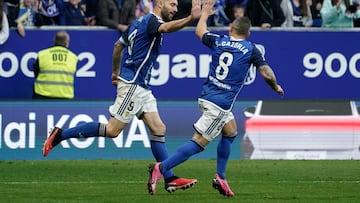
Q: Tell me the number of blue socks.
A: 4